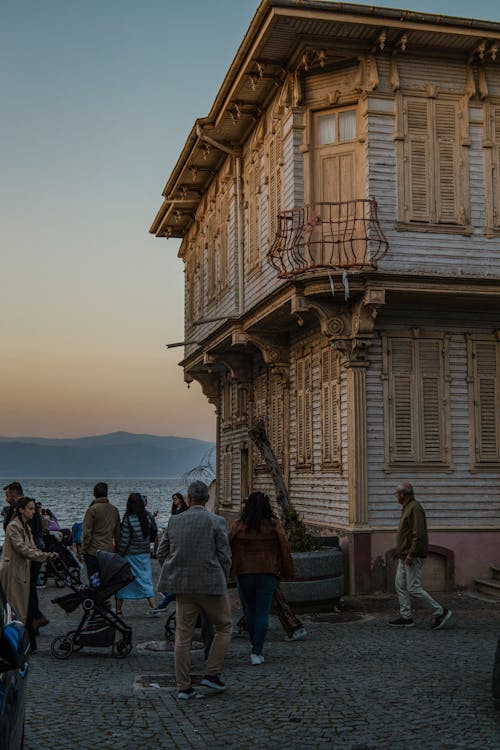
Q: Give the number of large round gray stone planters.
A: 1